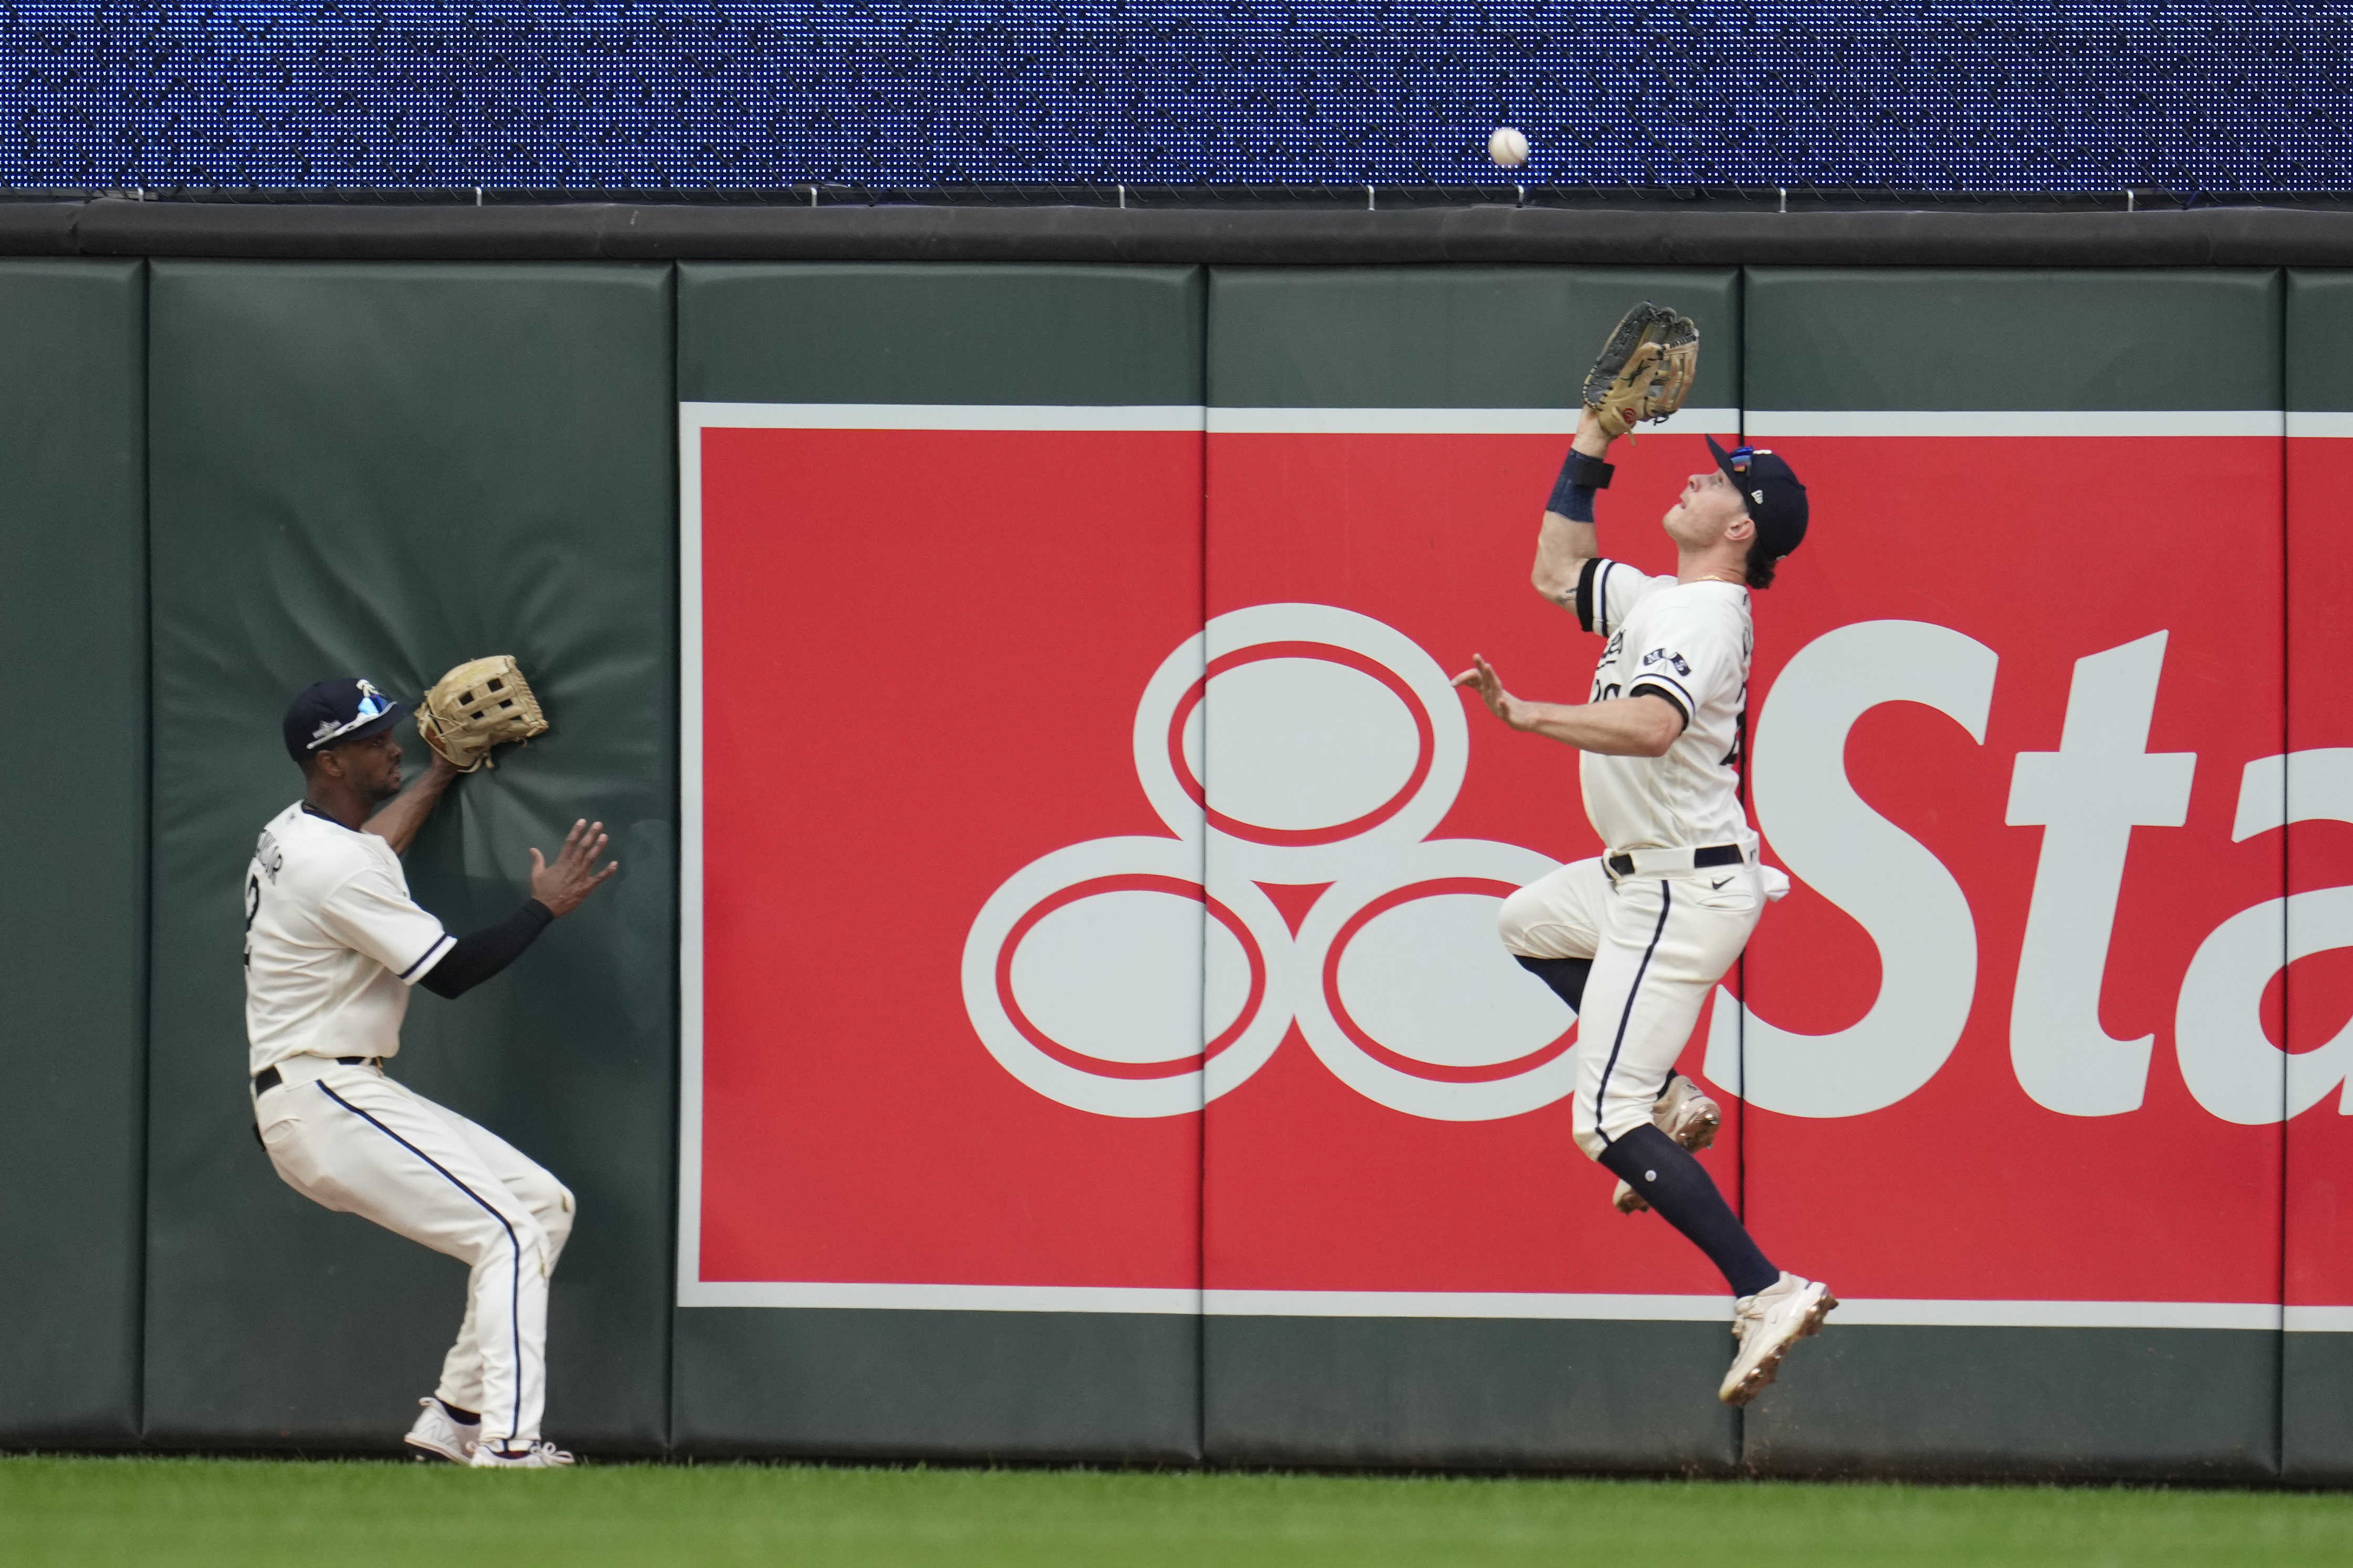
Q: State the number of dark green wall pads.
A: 6